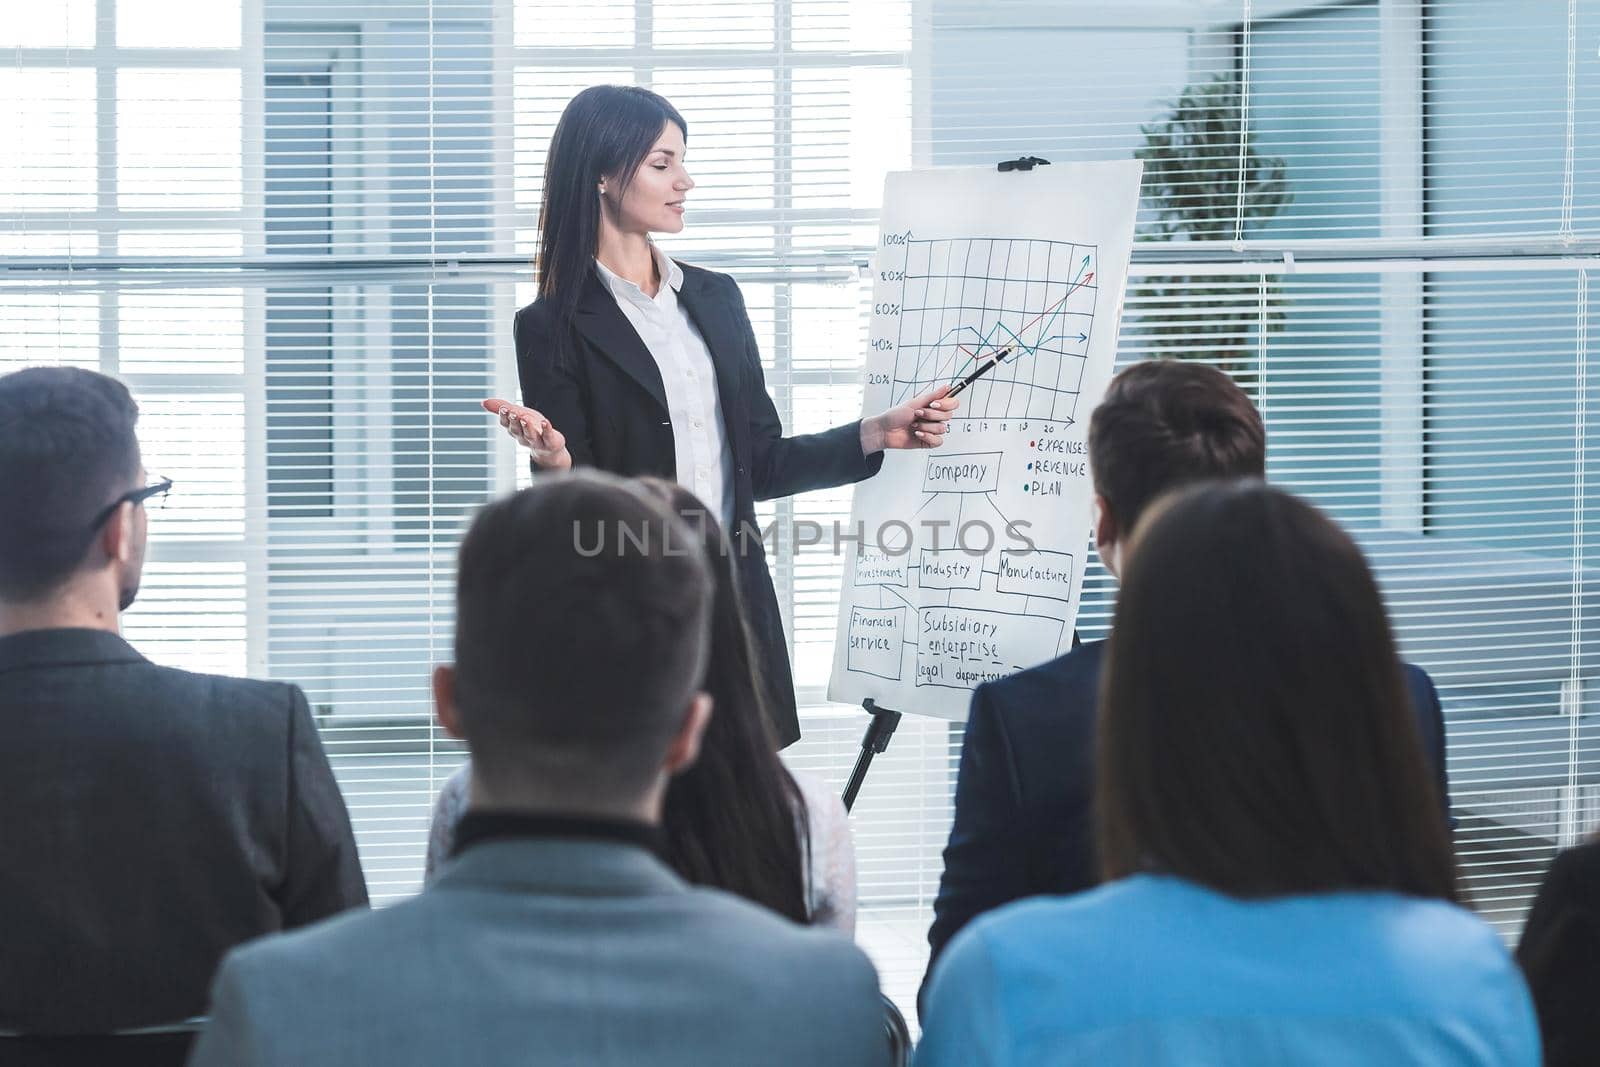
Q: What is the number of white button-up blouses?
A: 1